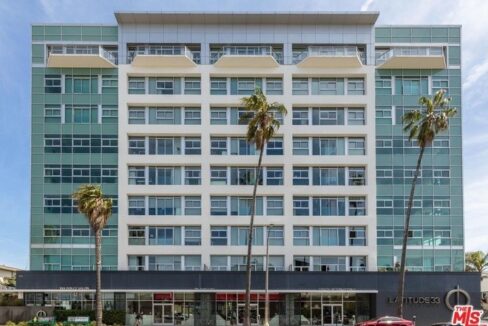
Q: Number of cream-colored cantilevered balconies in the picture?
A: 5